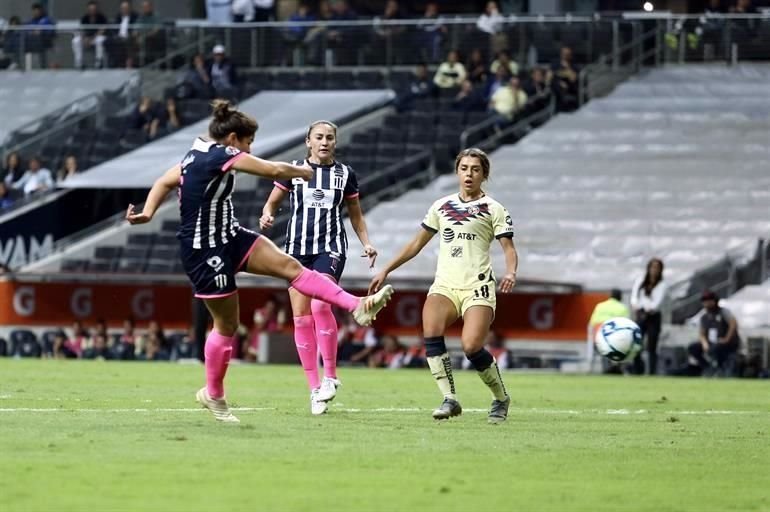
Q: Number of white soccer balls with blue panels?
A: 1